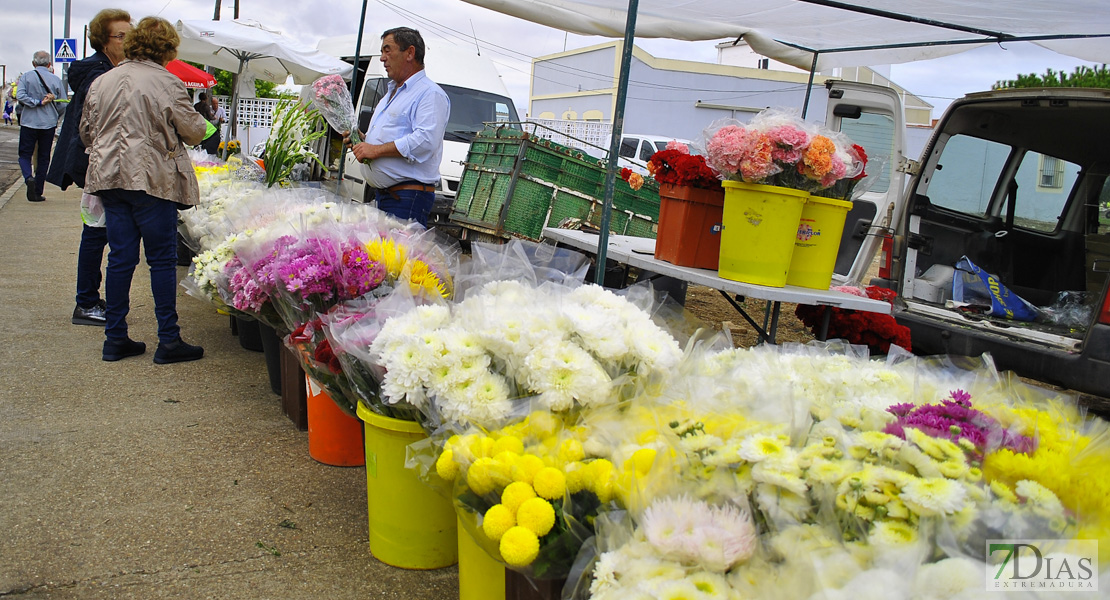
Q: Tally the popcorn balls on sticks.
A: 0